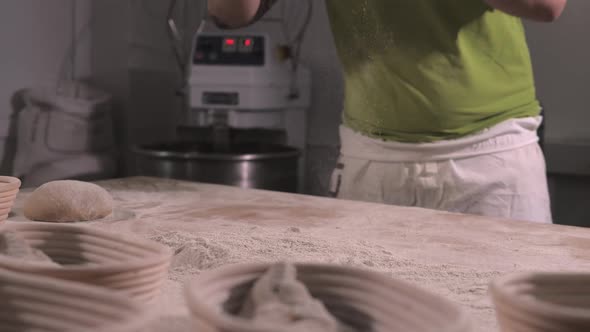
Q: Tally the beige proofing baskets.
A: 5